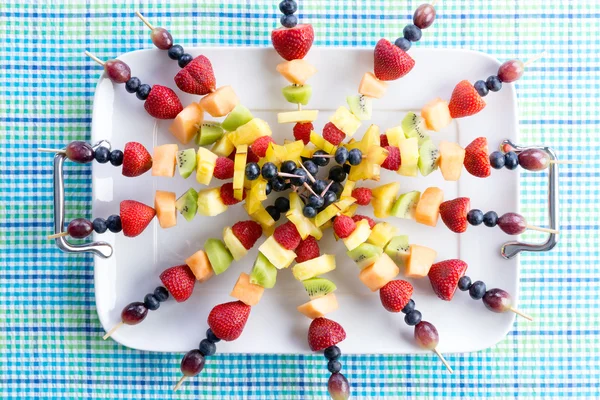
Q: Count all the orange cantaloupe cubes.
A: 14